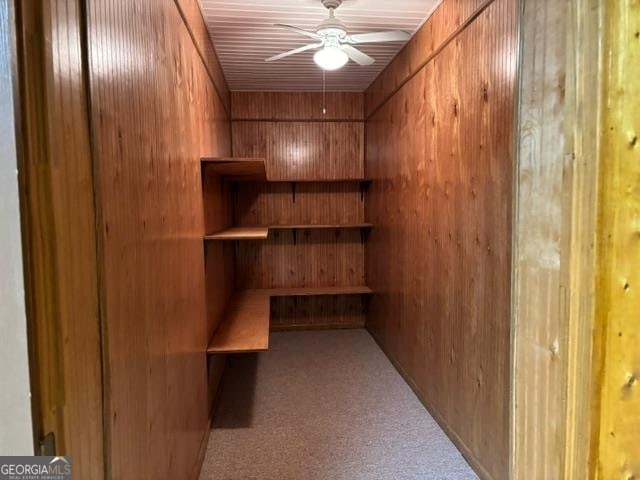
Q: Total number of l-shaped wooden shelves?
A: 3